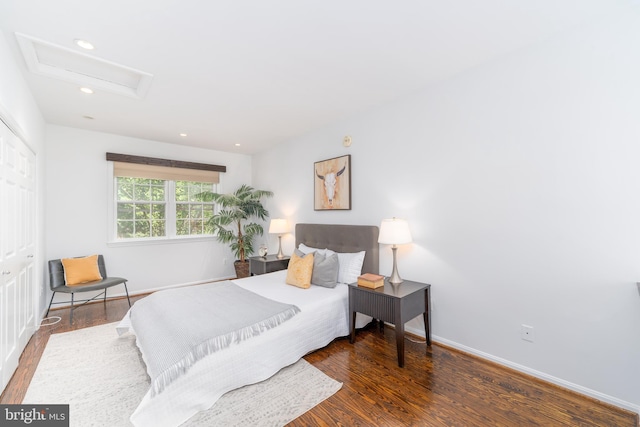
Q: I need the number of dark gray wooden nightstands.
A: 2